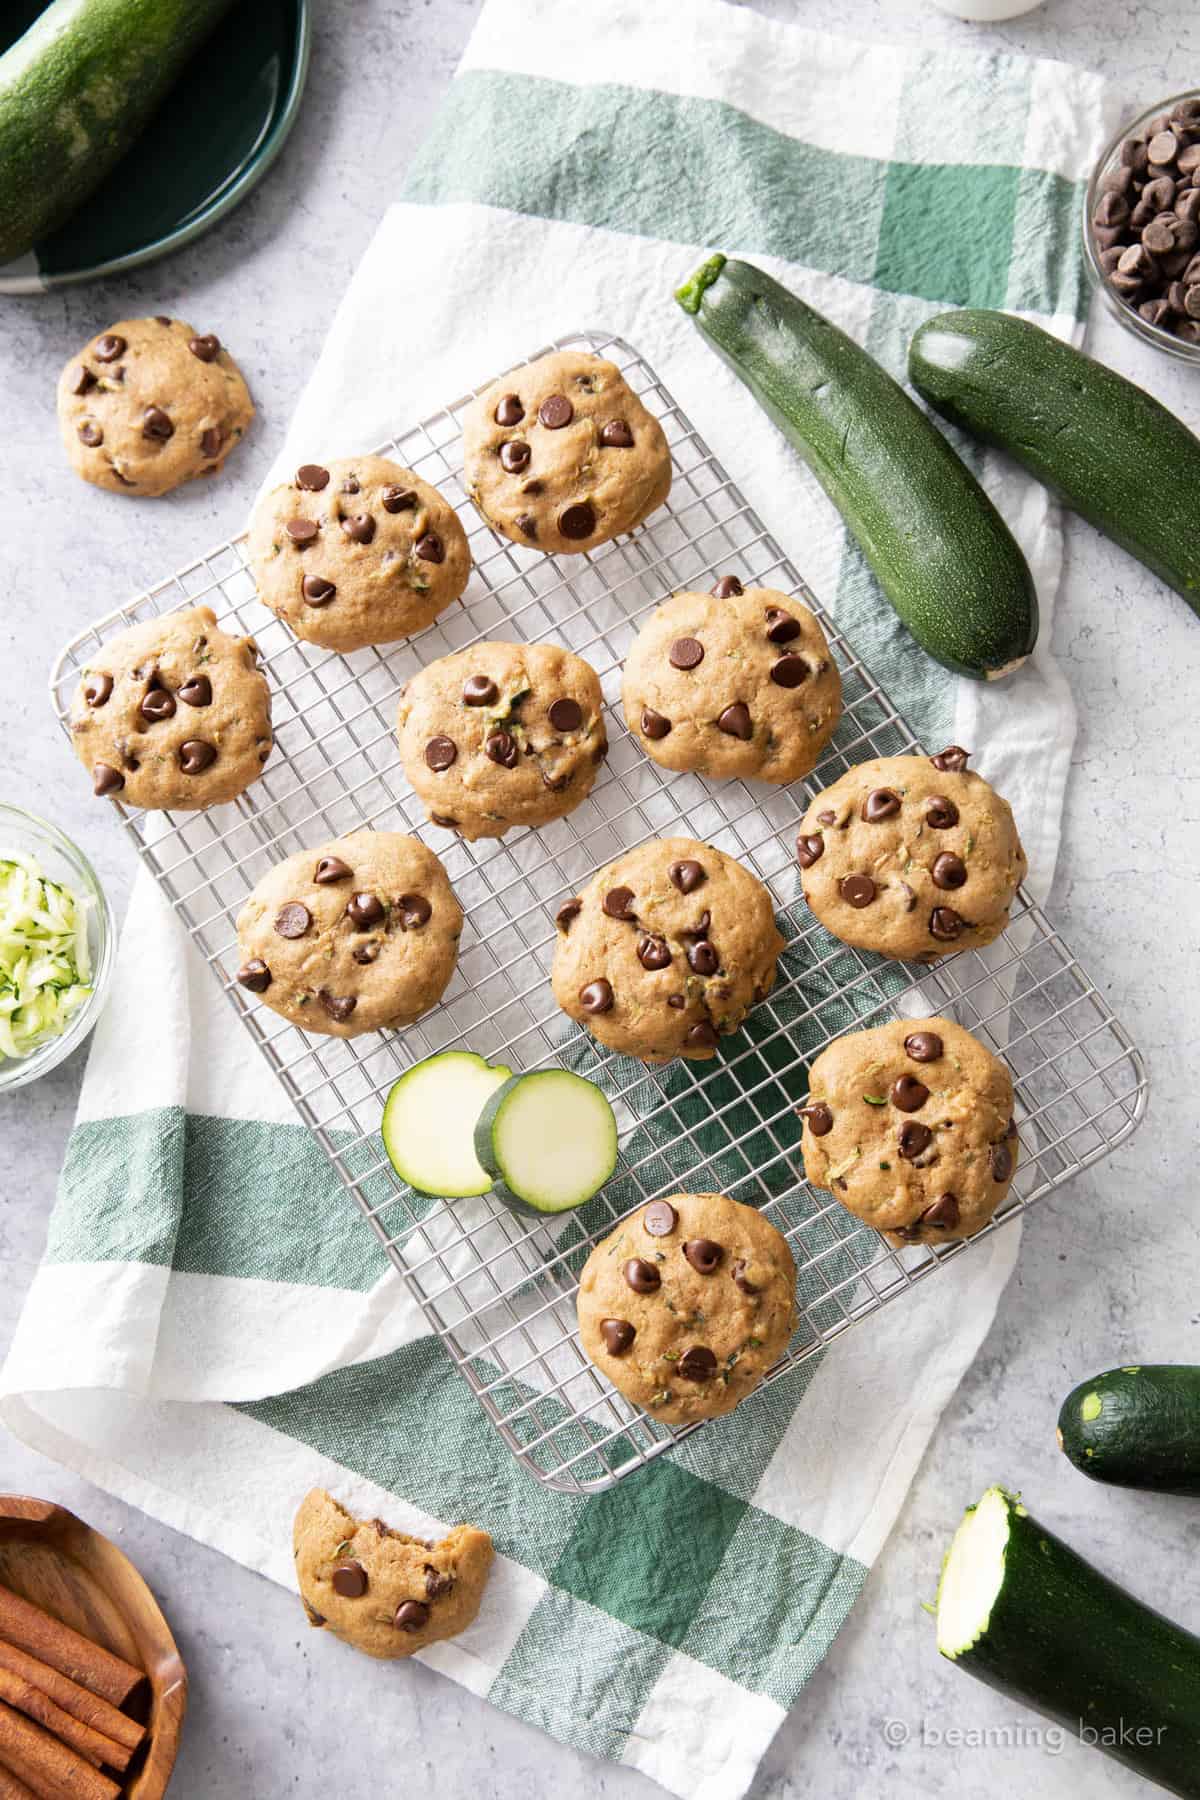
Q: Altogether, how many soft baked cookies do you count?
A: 12